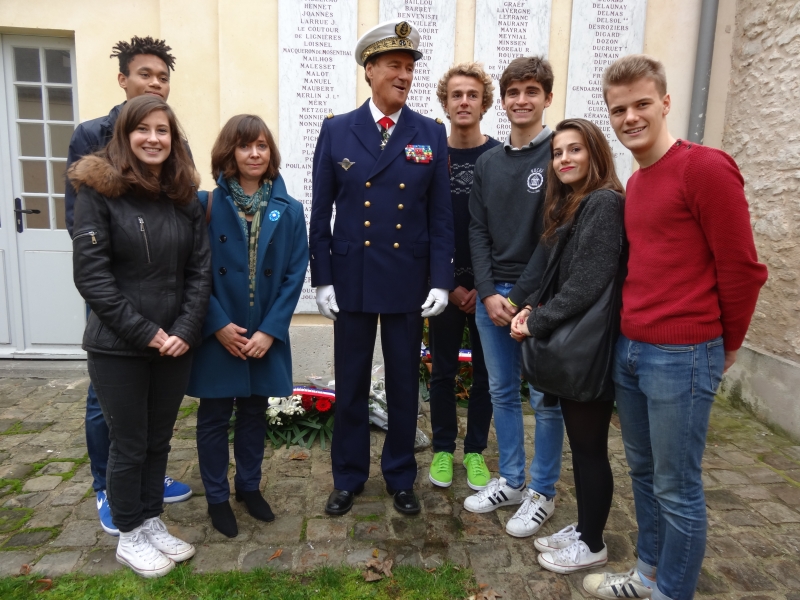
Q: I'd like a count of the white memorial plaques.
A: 4